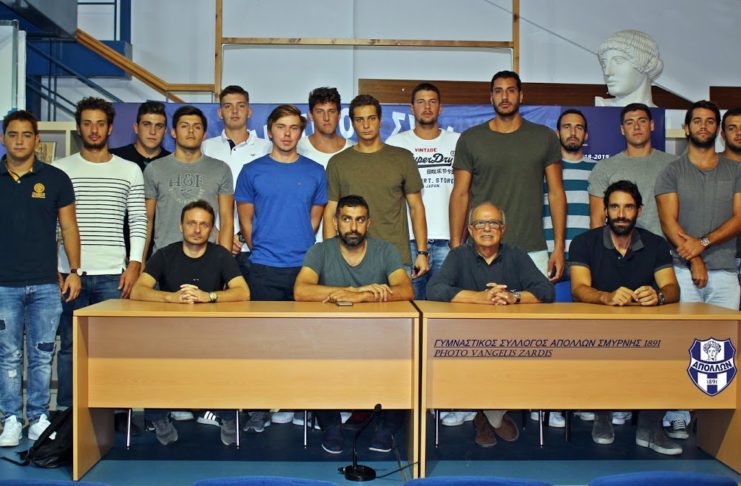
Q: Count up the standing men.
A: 14